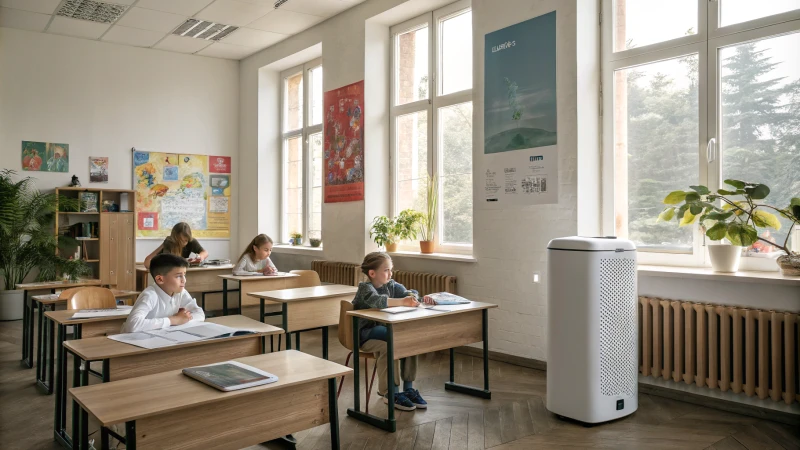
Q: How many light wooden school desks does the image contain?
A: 9